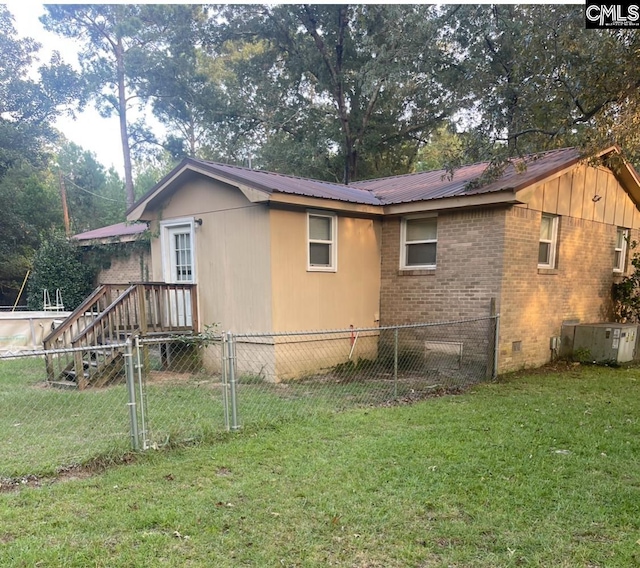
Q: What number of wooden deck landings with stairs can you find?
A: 1